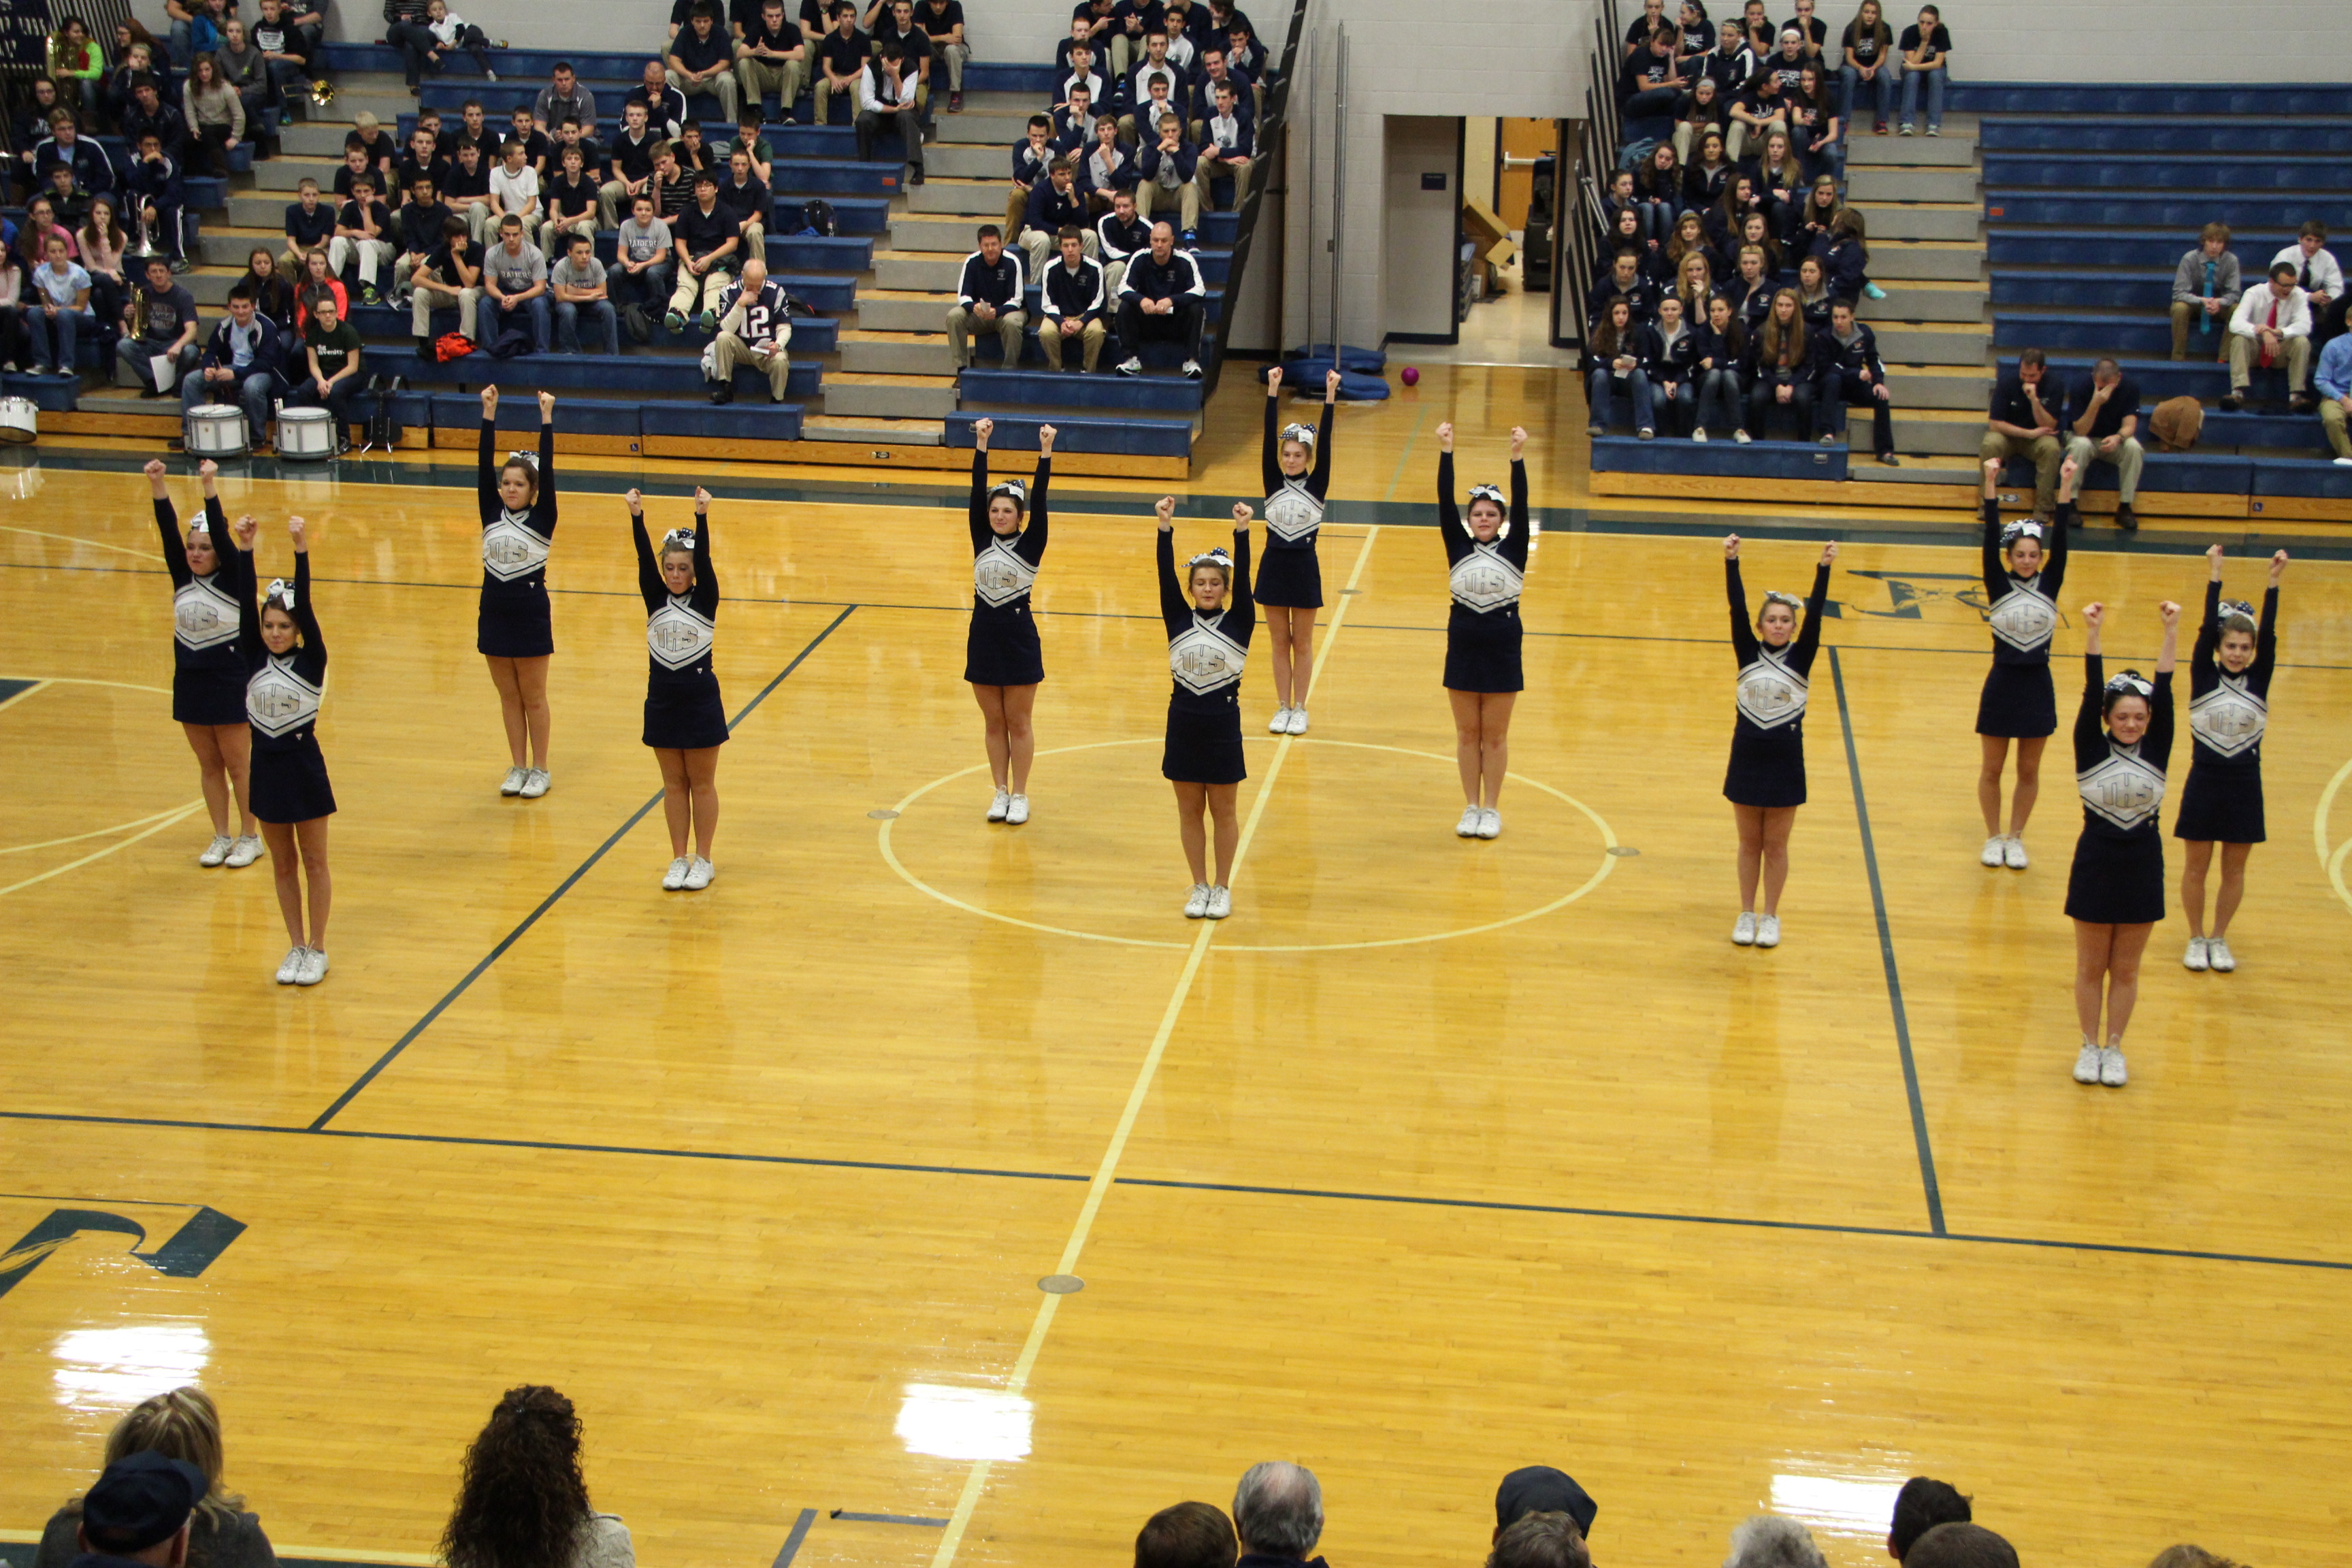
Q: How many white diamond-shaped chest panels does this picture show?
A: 12